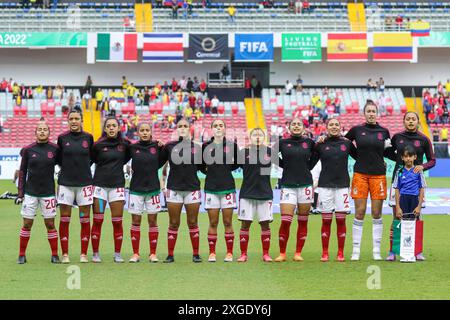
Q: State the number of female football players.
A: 11